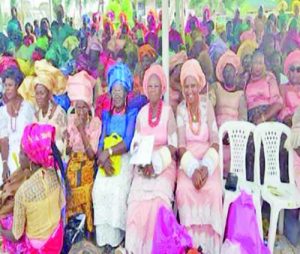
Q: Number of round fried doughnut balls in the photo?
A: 0